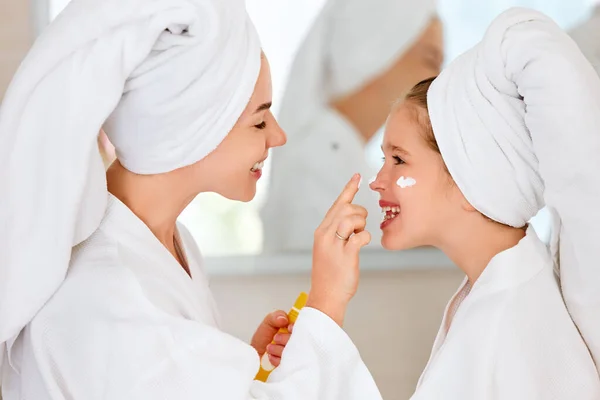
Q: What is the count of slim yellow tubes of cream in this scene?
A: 1